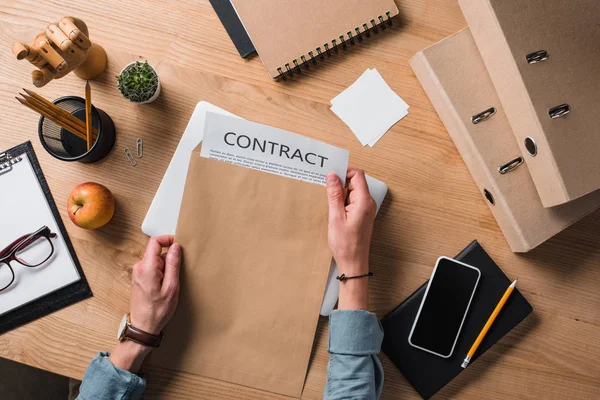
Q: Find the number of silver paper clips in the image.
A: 2